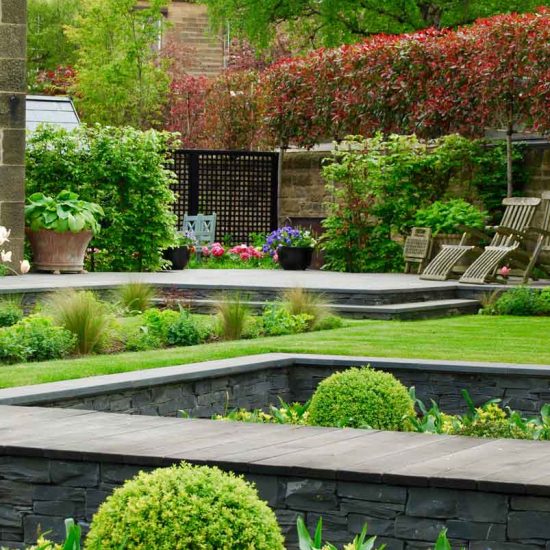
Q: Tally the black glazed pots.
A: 2